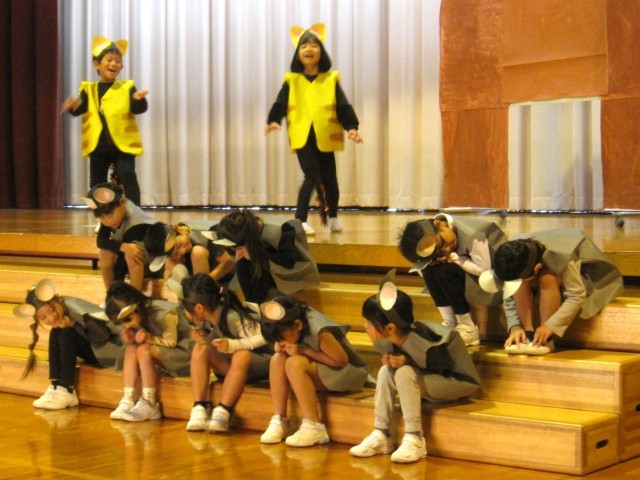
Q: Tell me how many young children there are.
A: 12